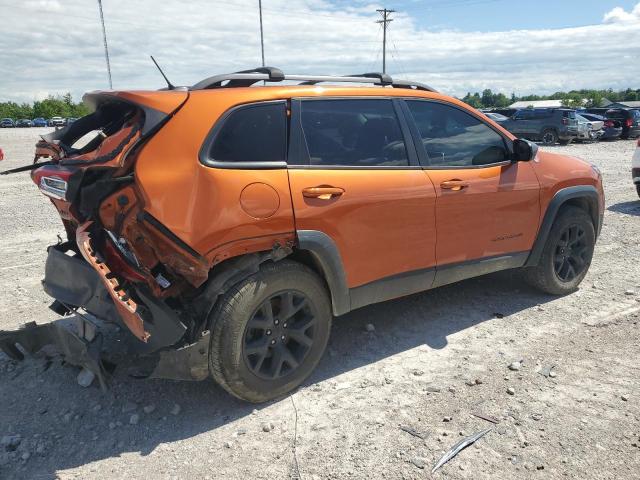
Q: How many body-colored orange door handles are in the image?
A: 2